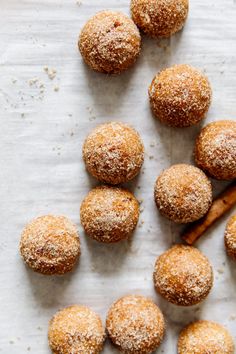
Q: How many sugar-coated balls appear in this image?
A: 13